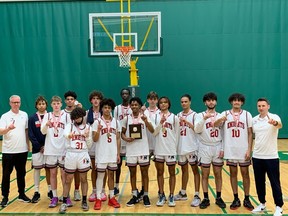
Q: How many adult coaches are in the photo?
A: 2